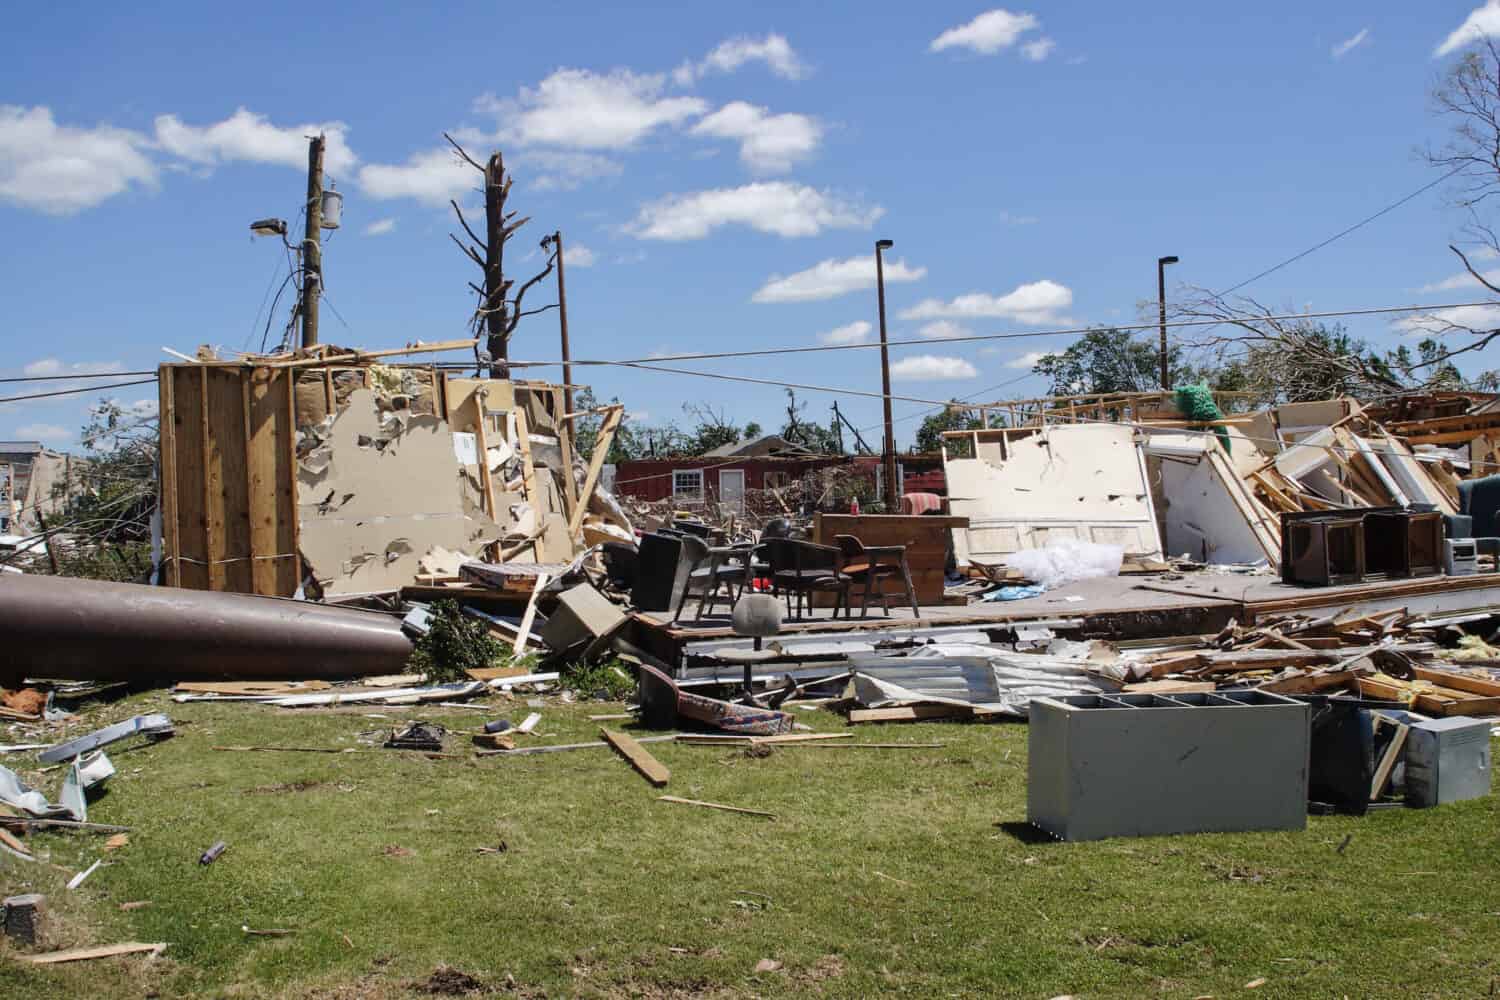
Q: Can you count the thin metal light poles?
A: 3